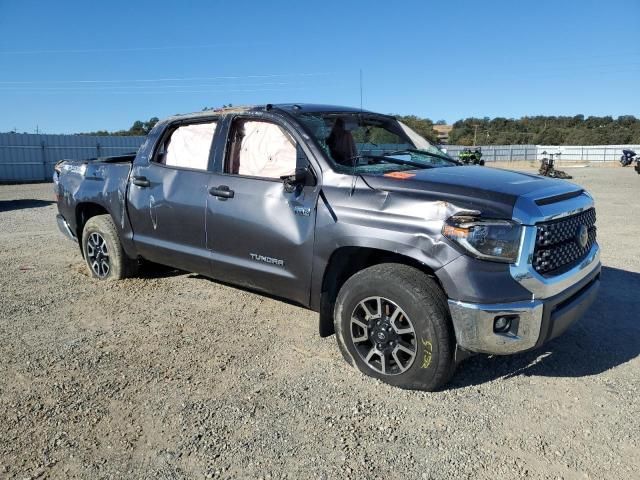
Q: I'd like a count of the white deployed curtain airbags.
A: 2